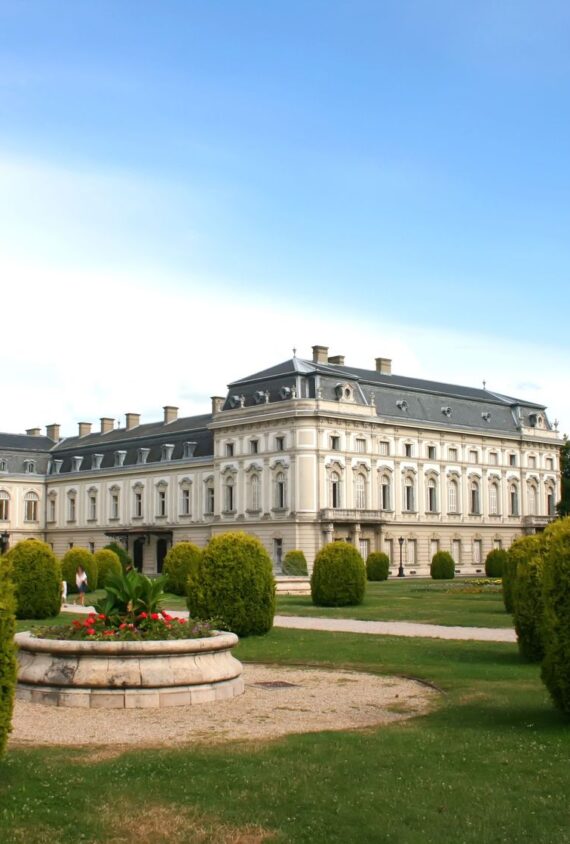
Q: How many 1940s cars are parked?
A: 0